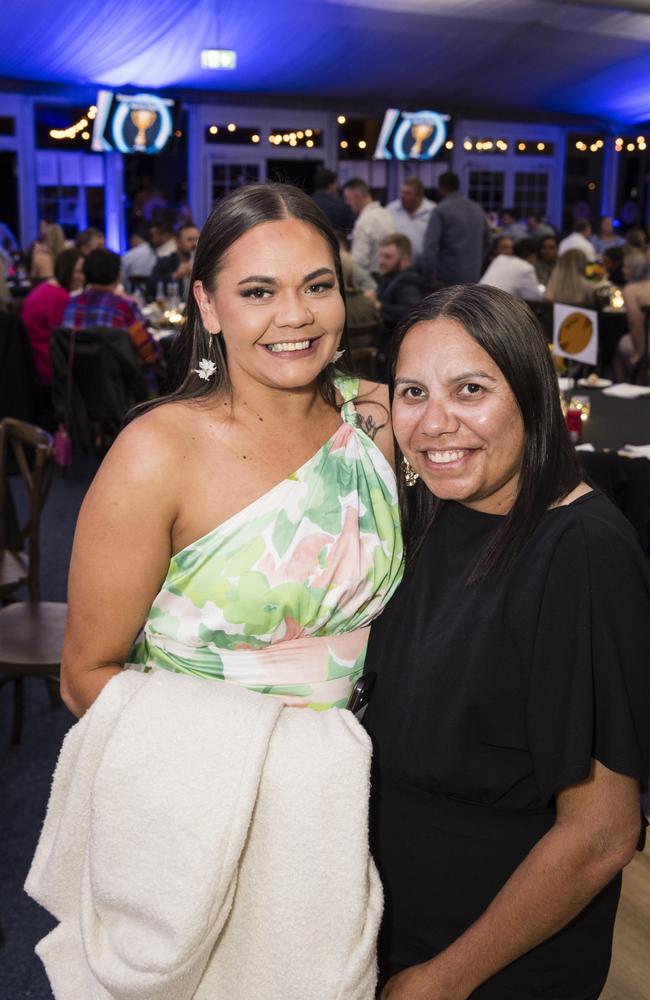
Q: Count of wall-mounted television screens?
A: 2